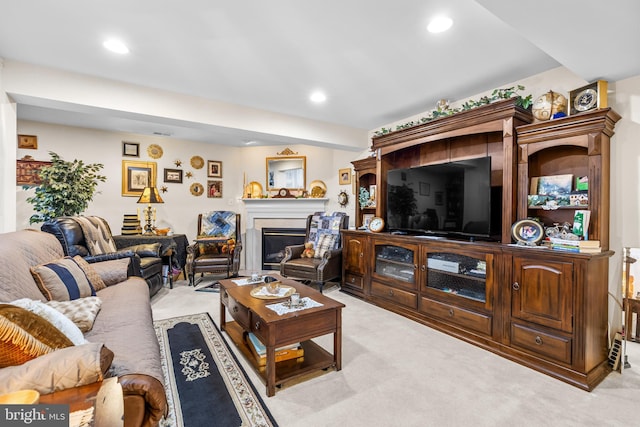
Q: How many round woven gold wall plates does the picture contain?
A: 3